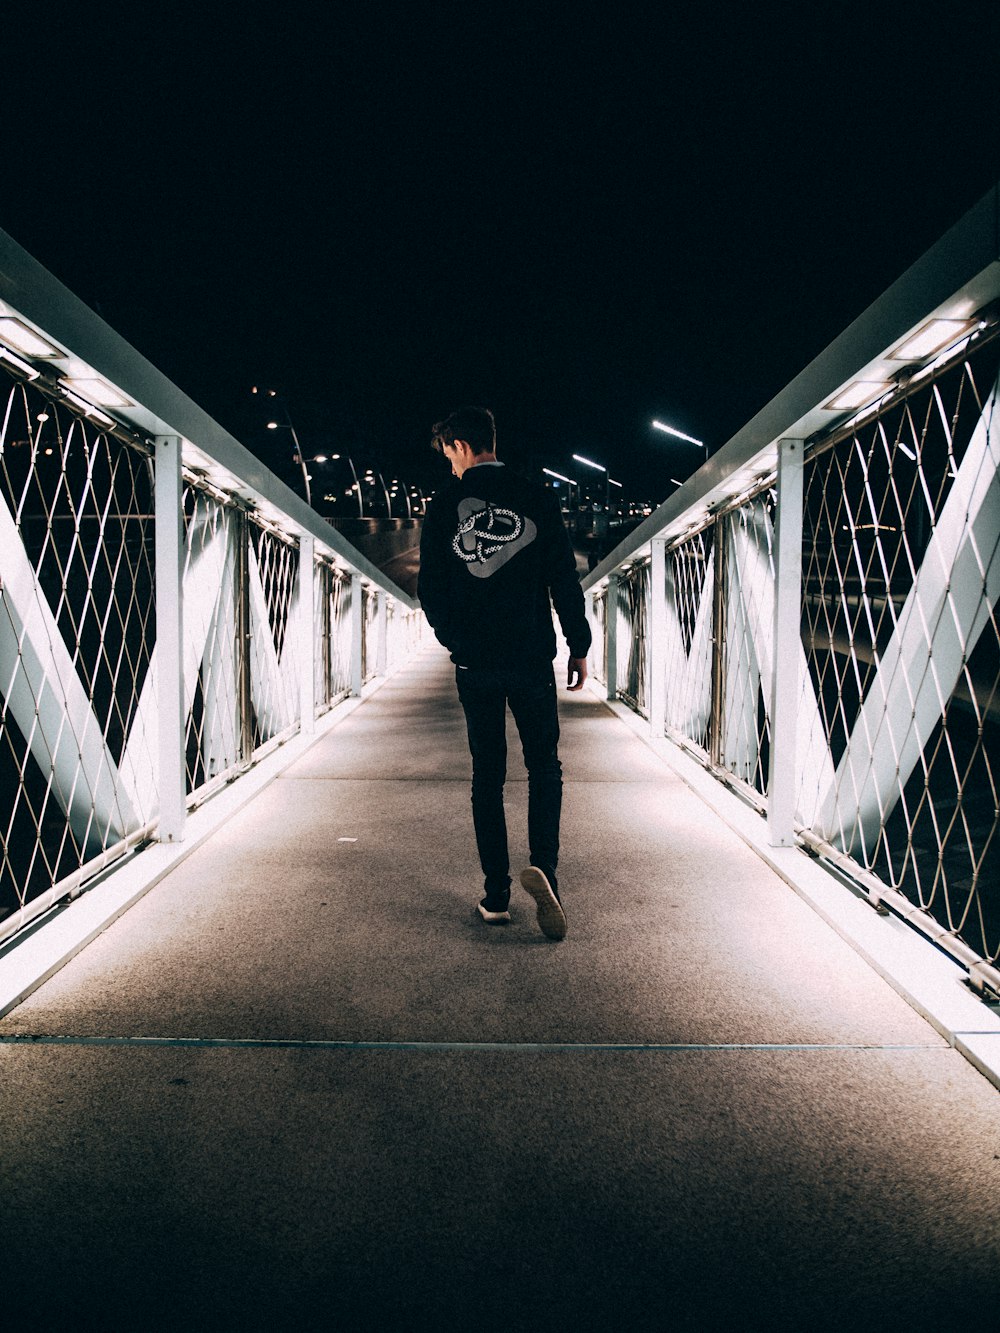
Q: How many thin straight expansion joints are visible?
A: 2